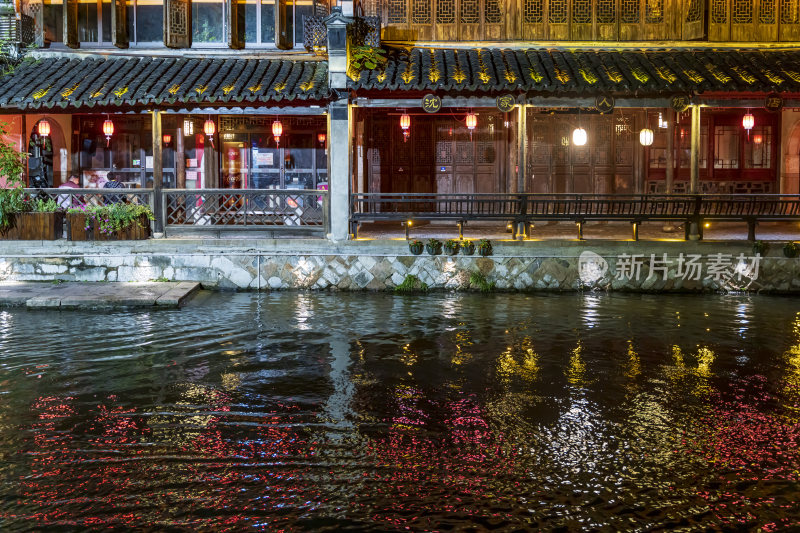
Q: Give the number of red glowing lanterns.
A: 7